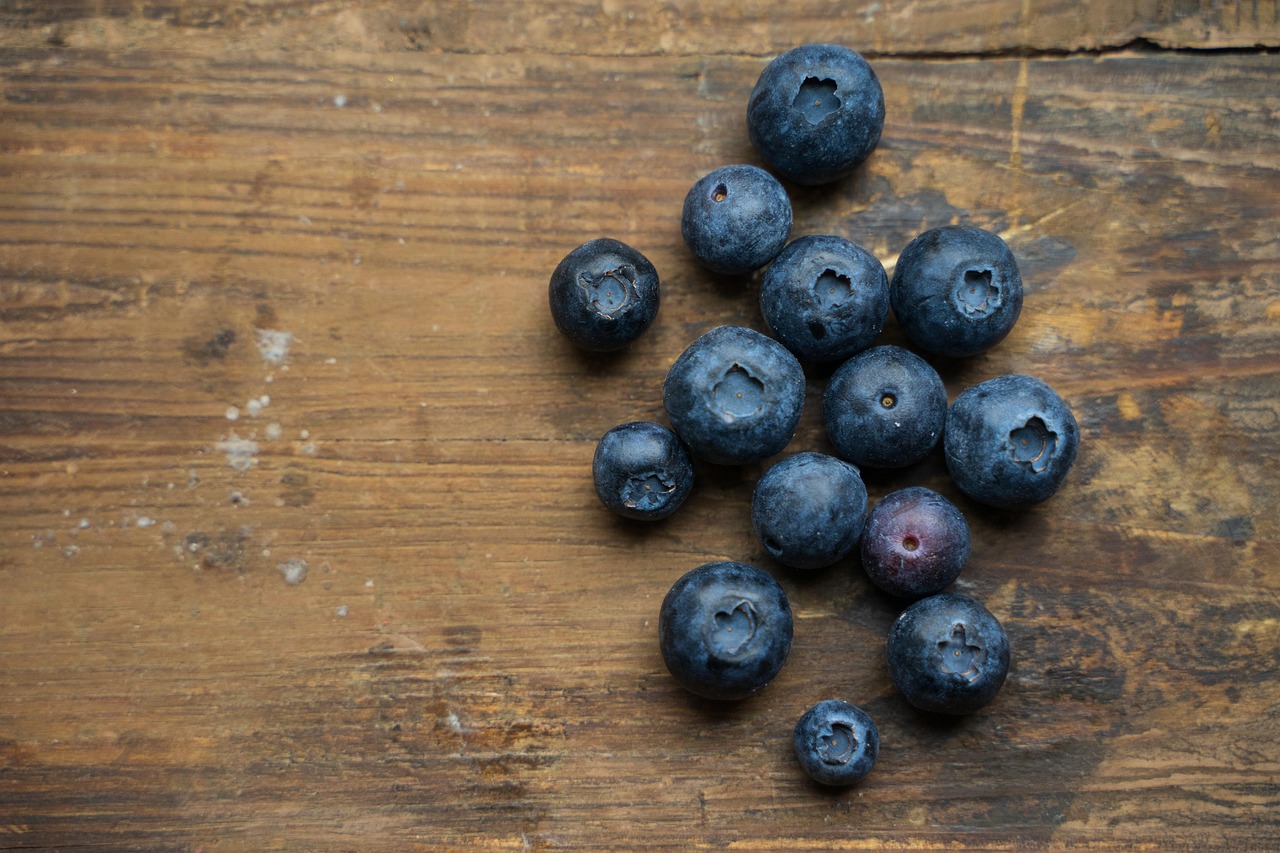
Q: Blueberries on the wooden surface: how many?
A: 14